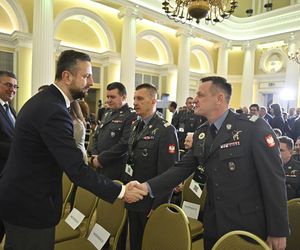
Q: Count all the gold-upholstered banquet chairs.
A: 7